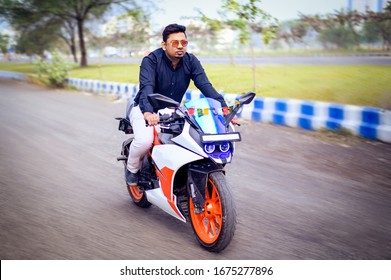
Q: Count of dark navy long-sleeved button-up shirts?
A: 1